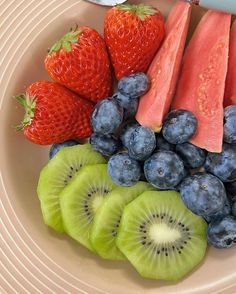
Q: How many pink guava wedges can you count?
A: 3